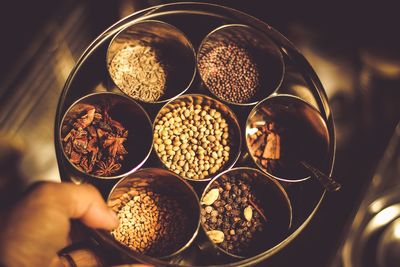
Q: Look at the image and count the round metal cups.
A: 7